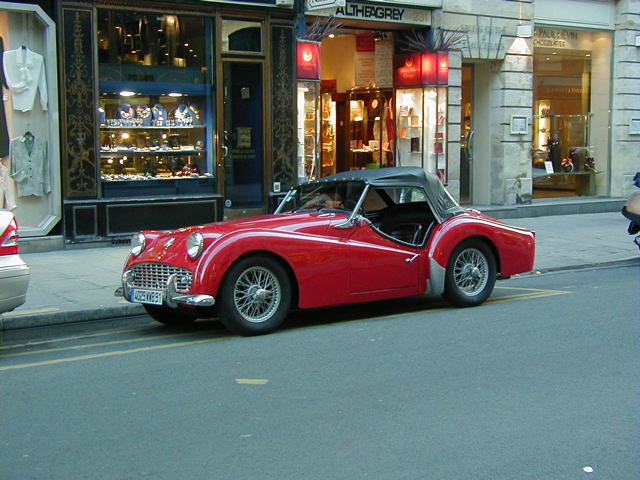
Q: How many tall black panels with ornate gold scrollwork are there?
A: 2